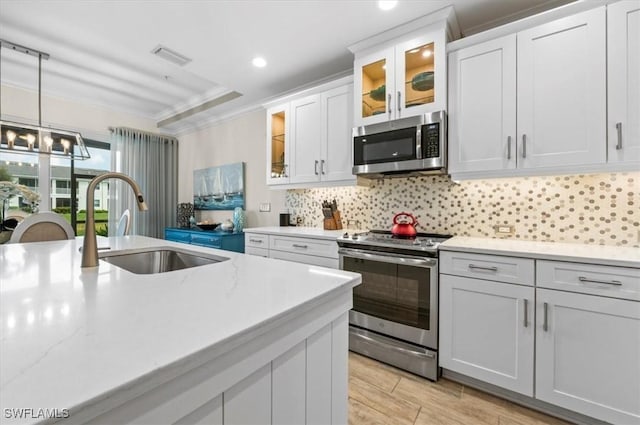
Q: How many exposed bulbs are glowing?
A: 4